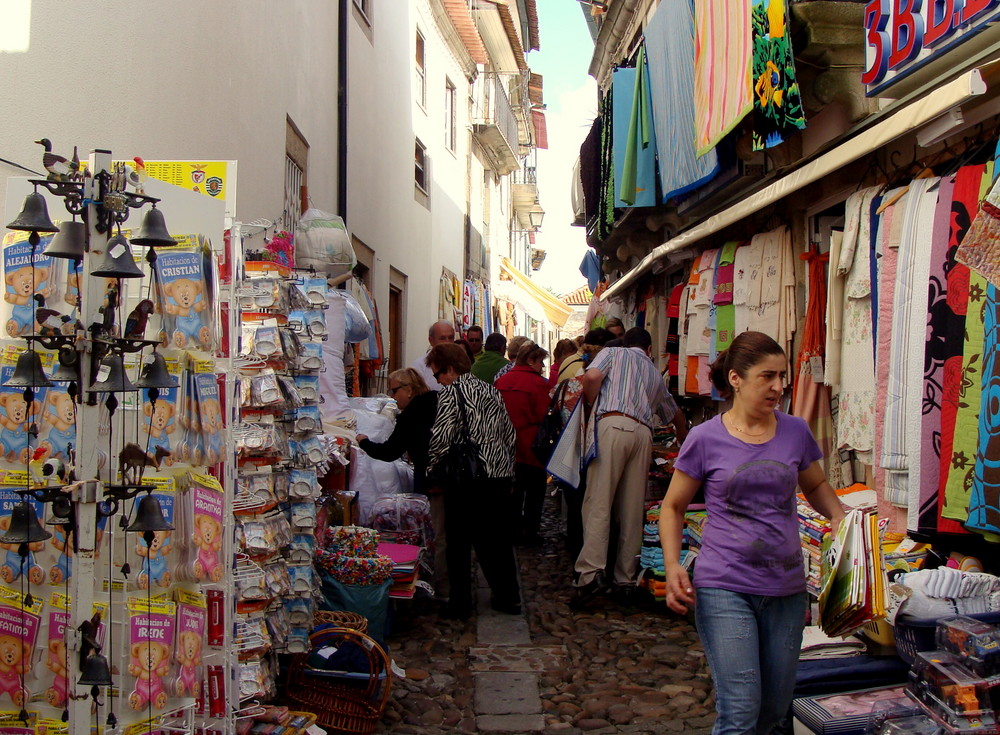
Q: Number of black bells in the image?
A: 12